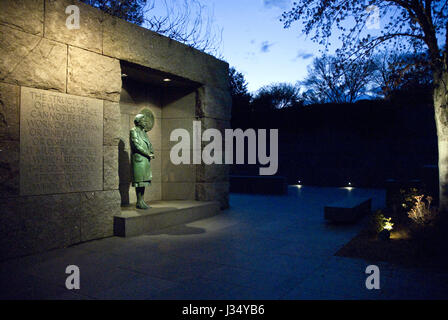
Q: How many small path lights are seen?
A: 2